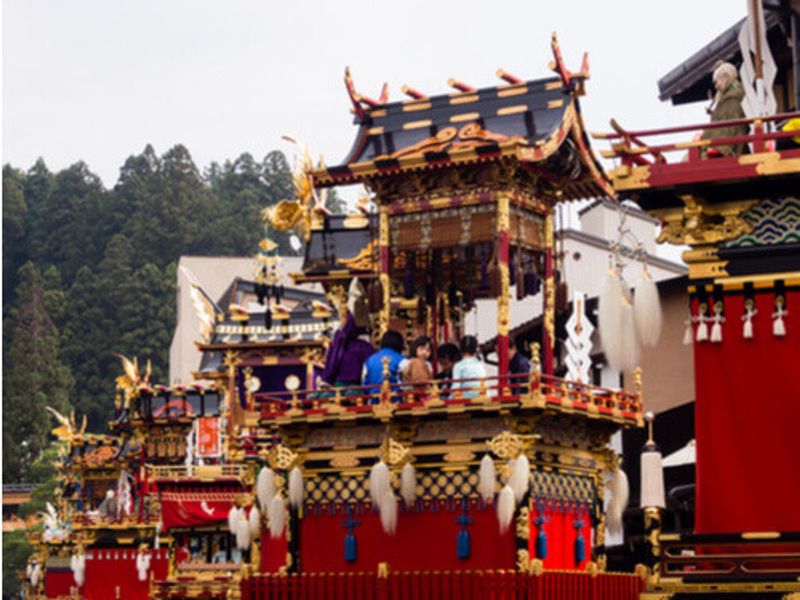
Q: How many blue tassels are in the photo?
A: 4